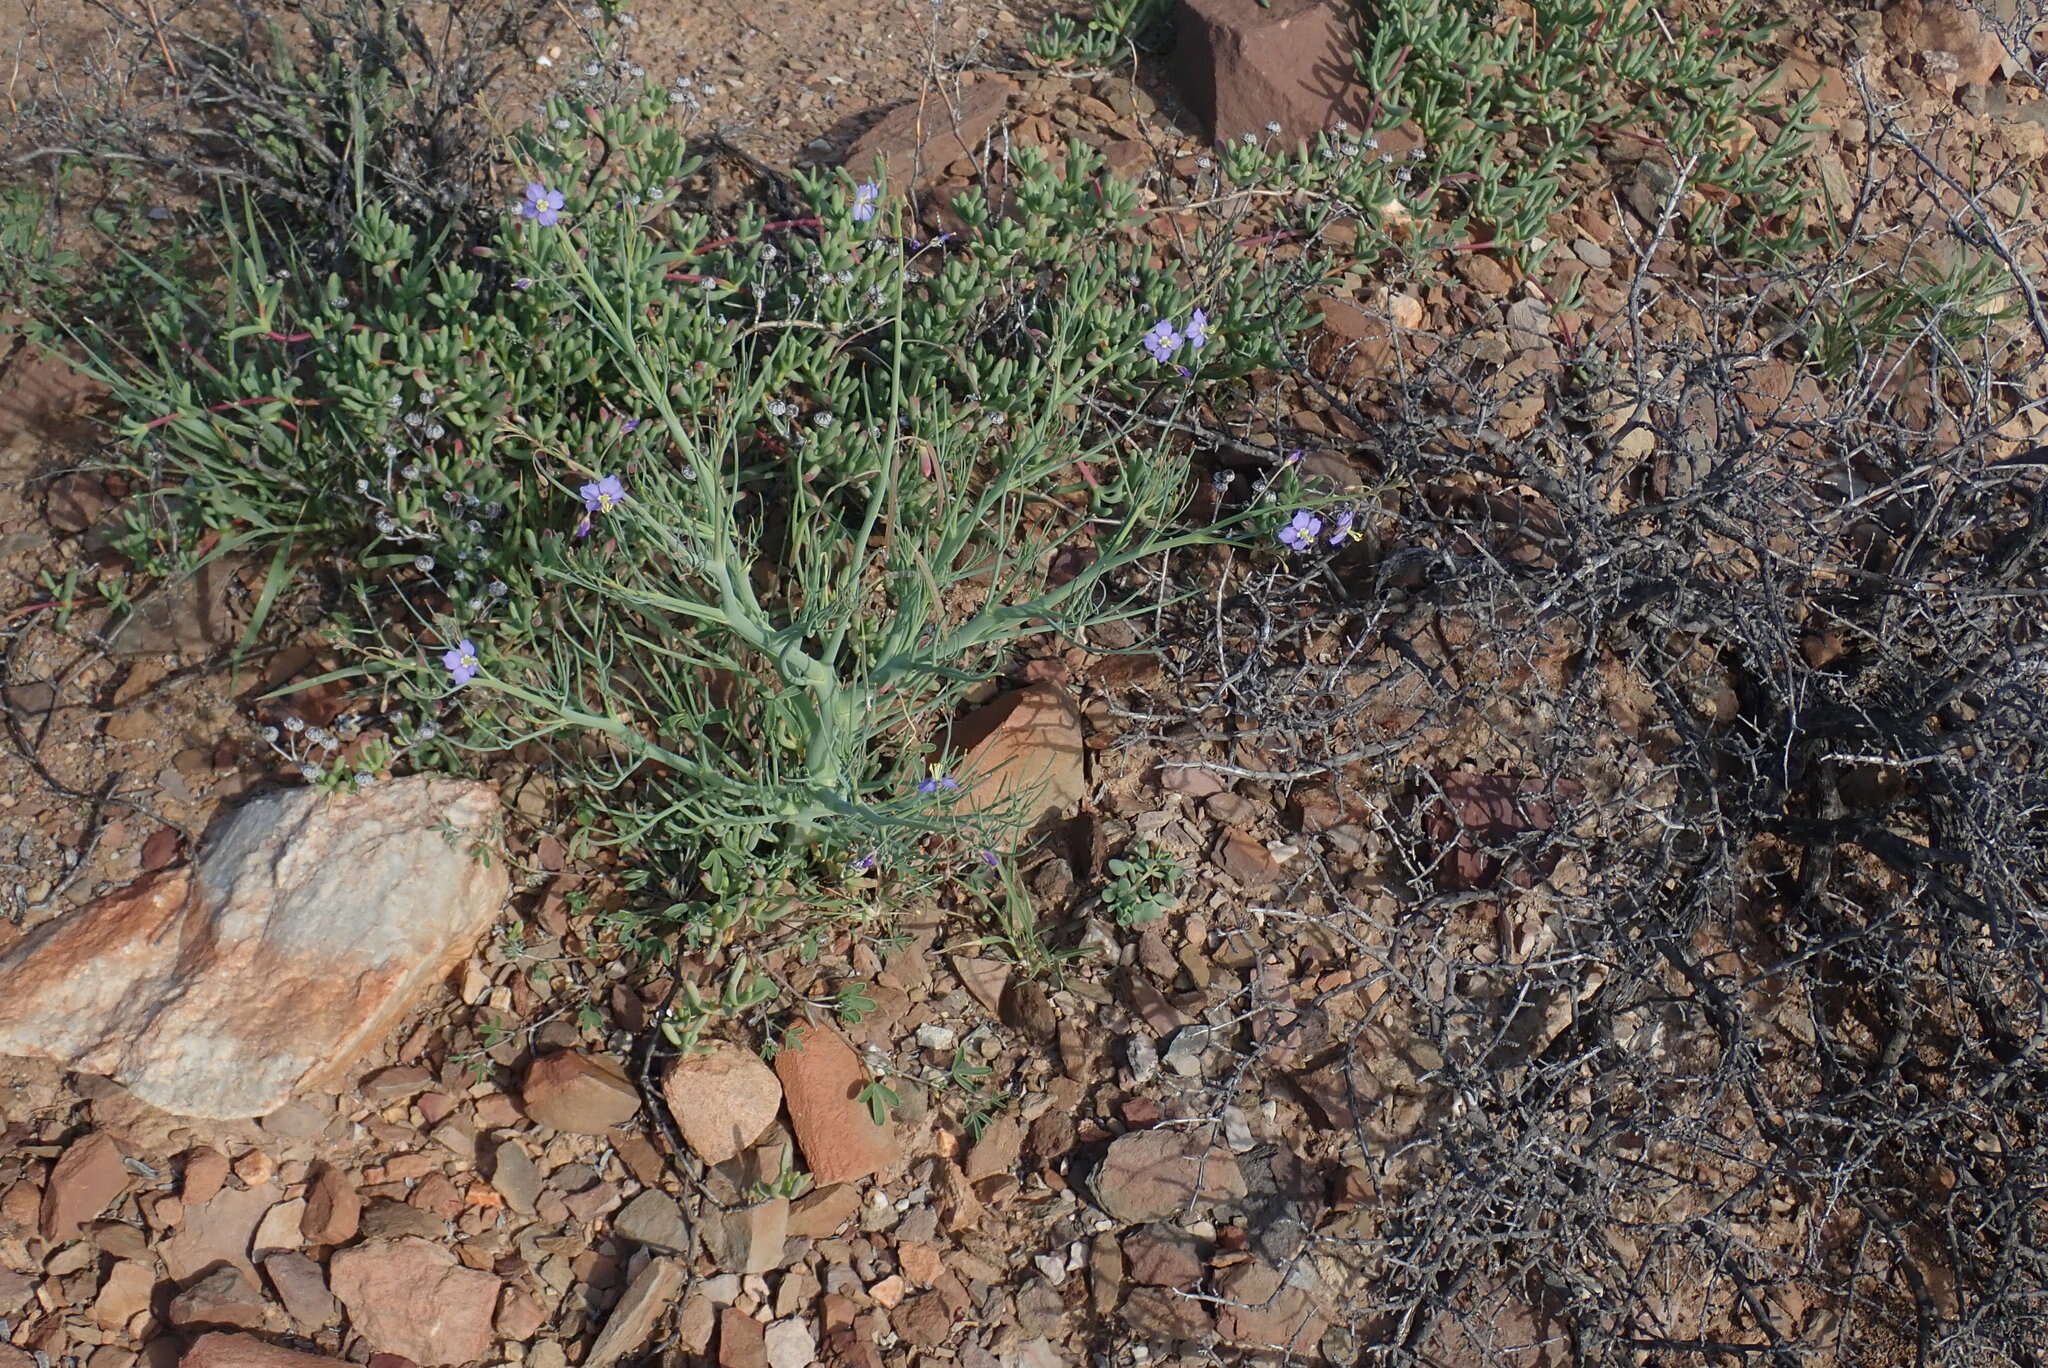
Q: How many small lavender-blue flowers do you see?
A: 9